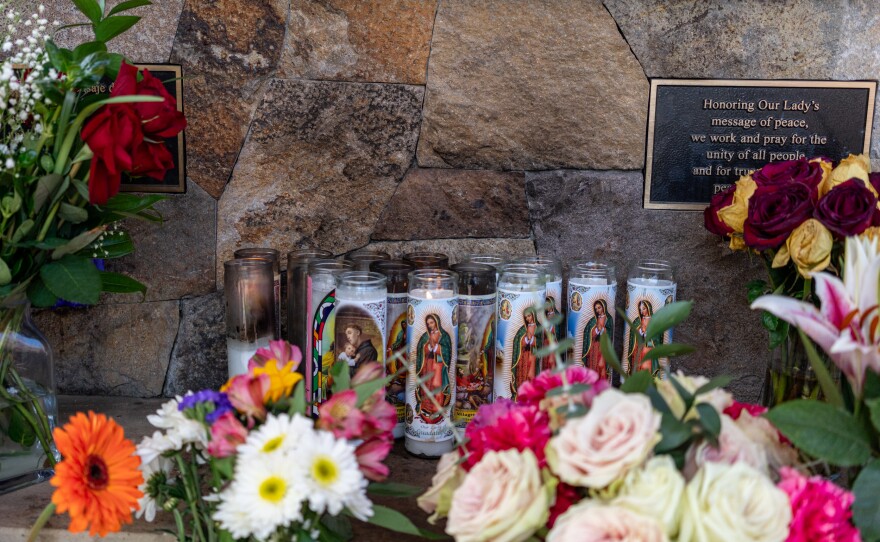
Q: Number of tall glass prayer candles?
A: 15